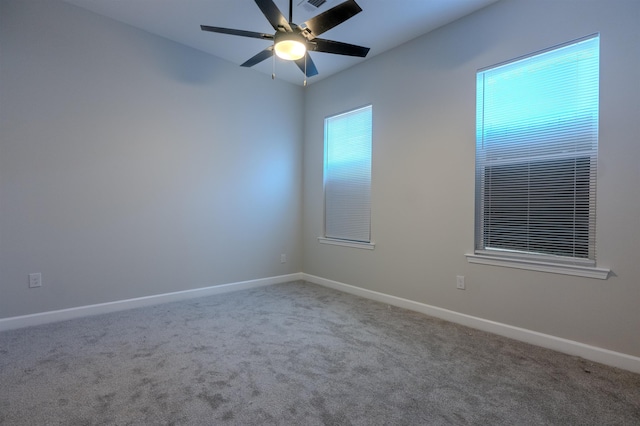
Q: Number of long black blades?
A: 6